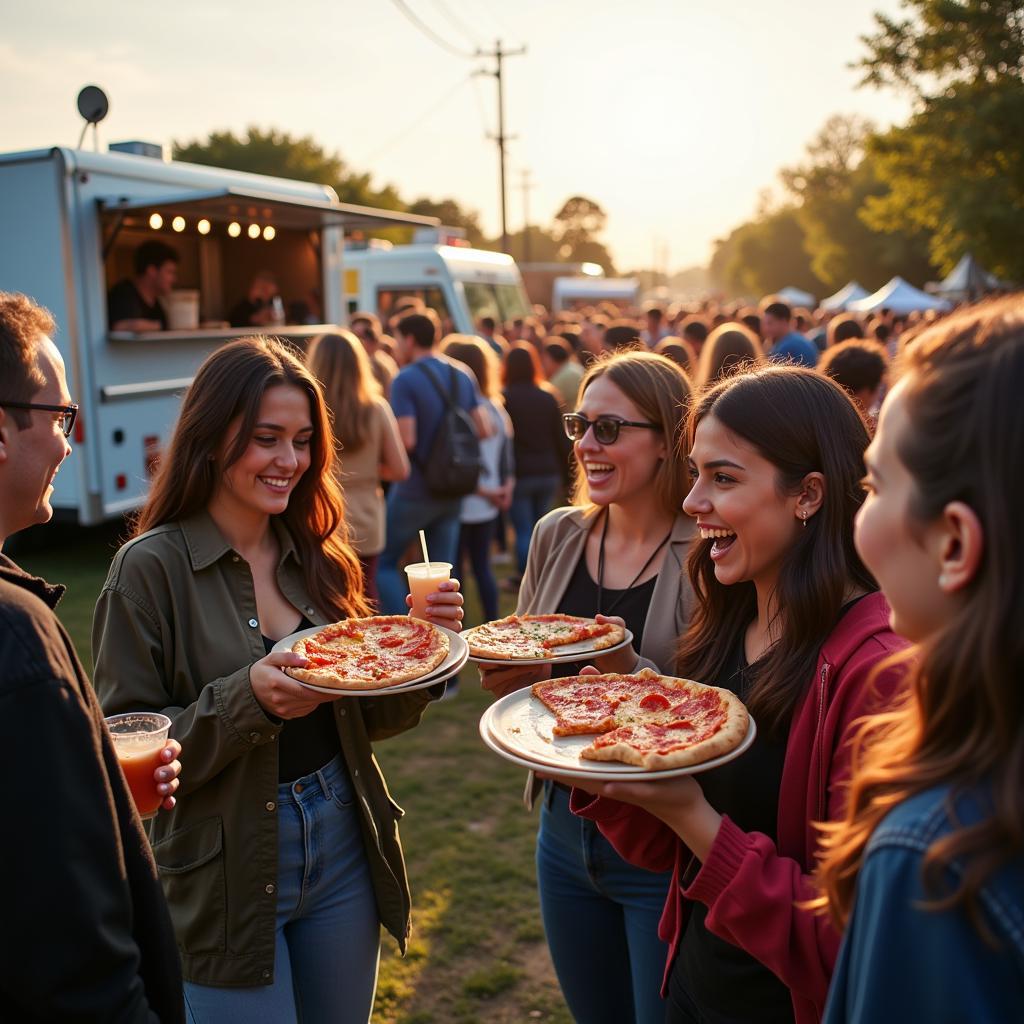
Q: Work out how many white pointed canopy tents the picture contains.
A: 4